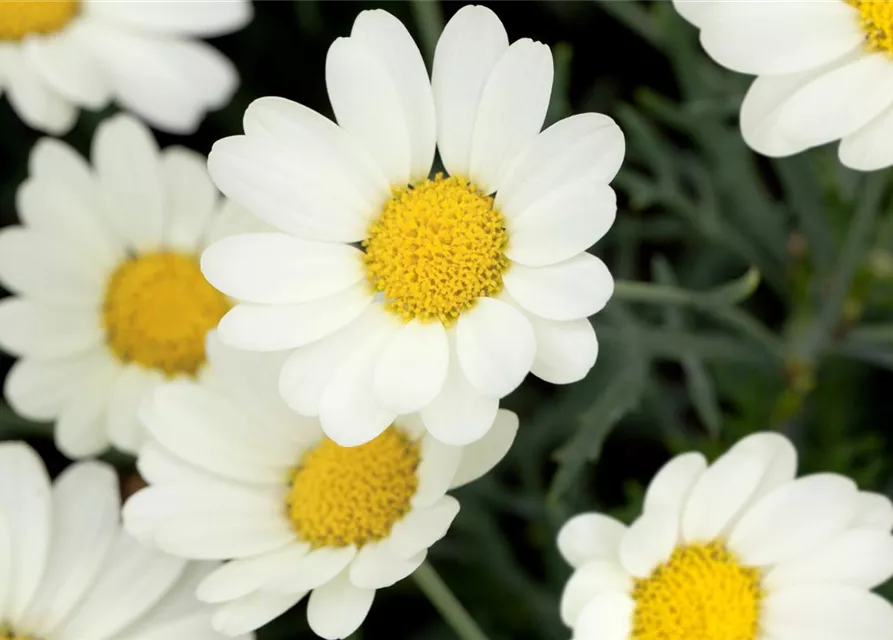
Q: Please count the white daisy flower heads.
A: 7